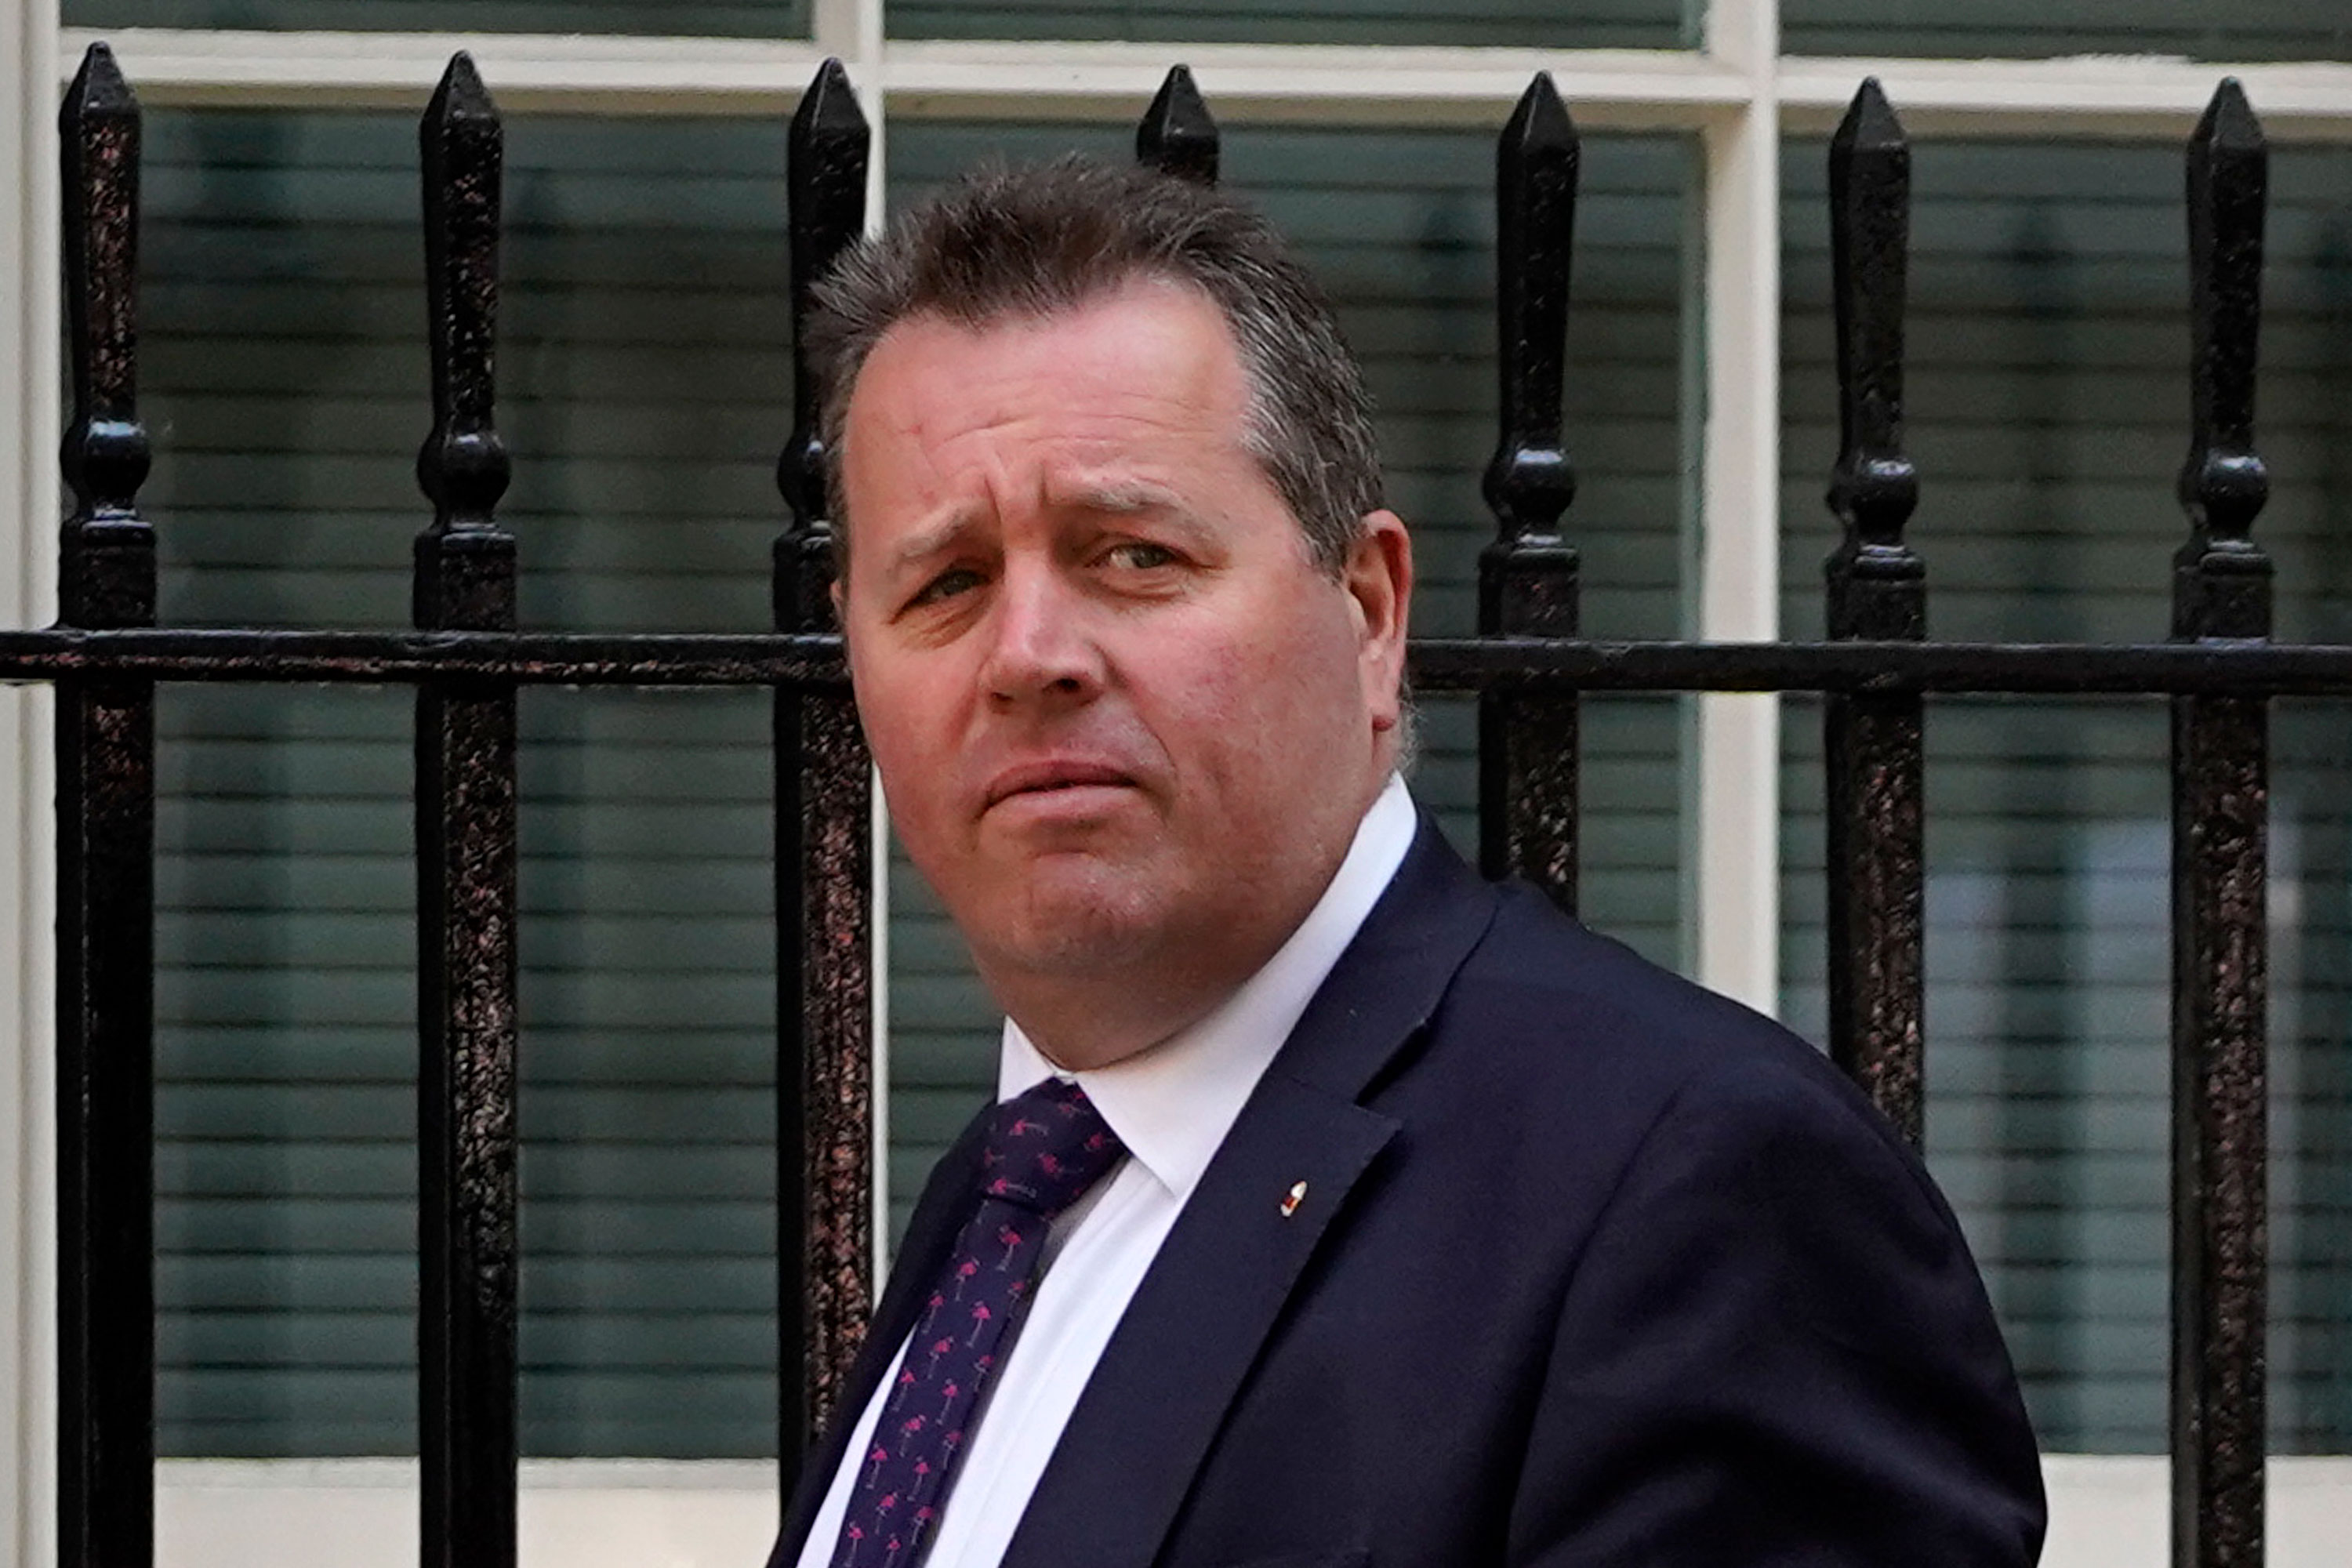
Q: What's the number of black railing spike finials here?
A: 7